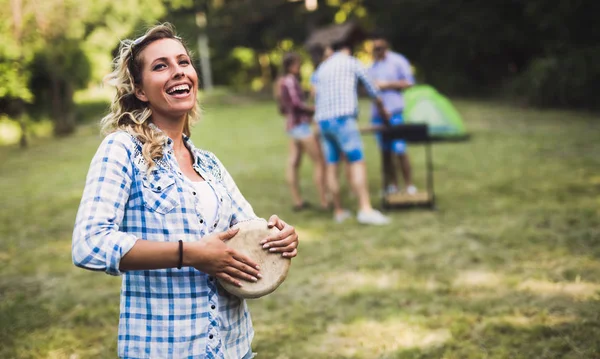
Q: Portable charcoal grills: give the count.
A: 1